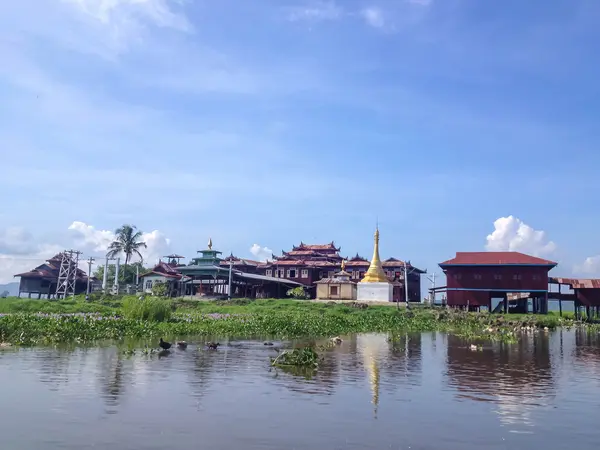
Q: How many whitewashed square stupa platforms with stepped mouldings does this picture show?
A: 1